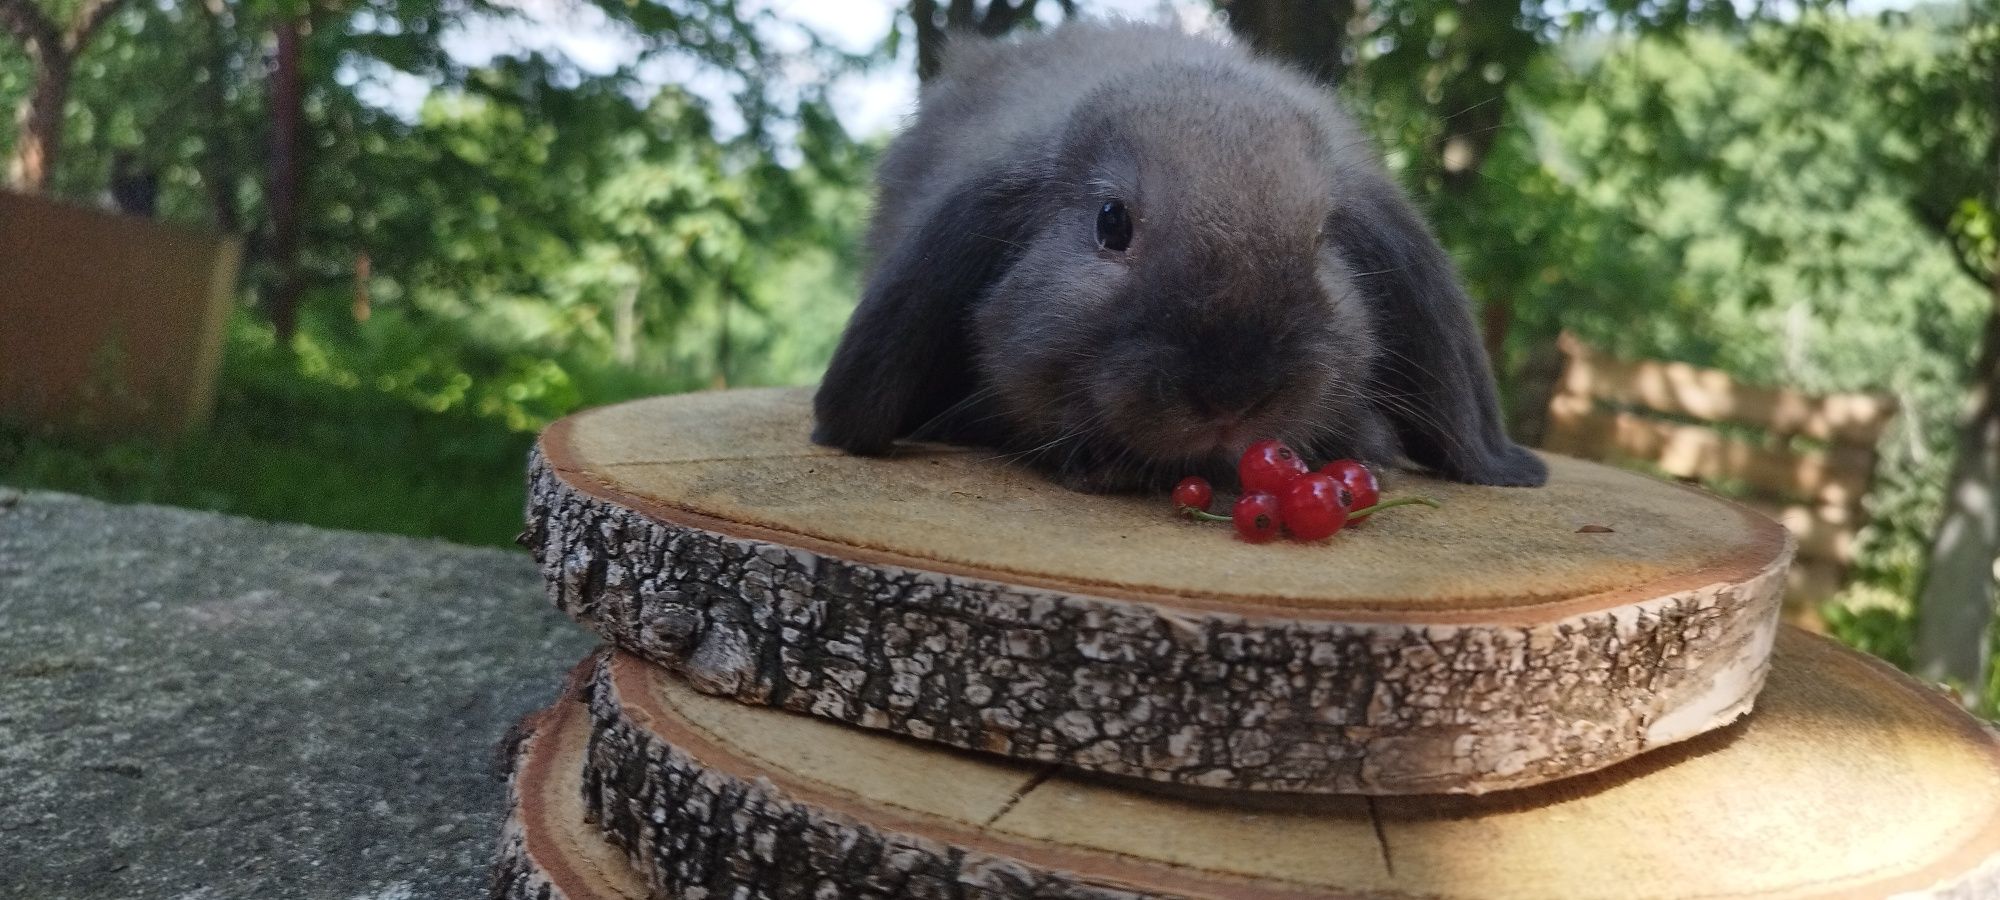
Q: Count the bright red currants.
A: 5